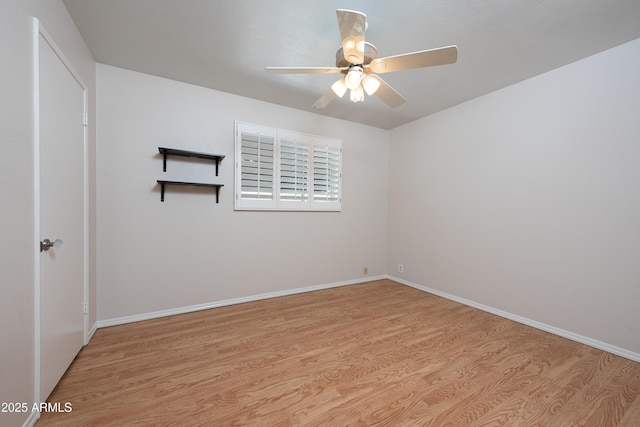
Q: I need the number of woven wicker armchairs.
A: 0